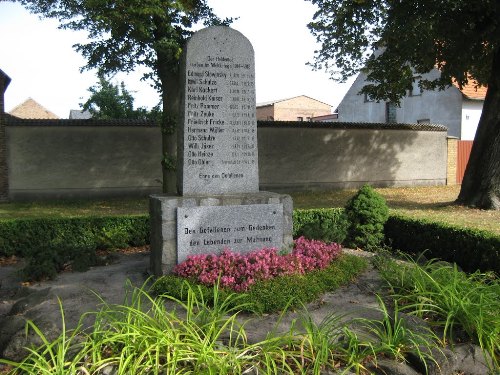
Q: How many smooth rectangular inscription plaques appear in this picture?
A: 1